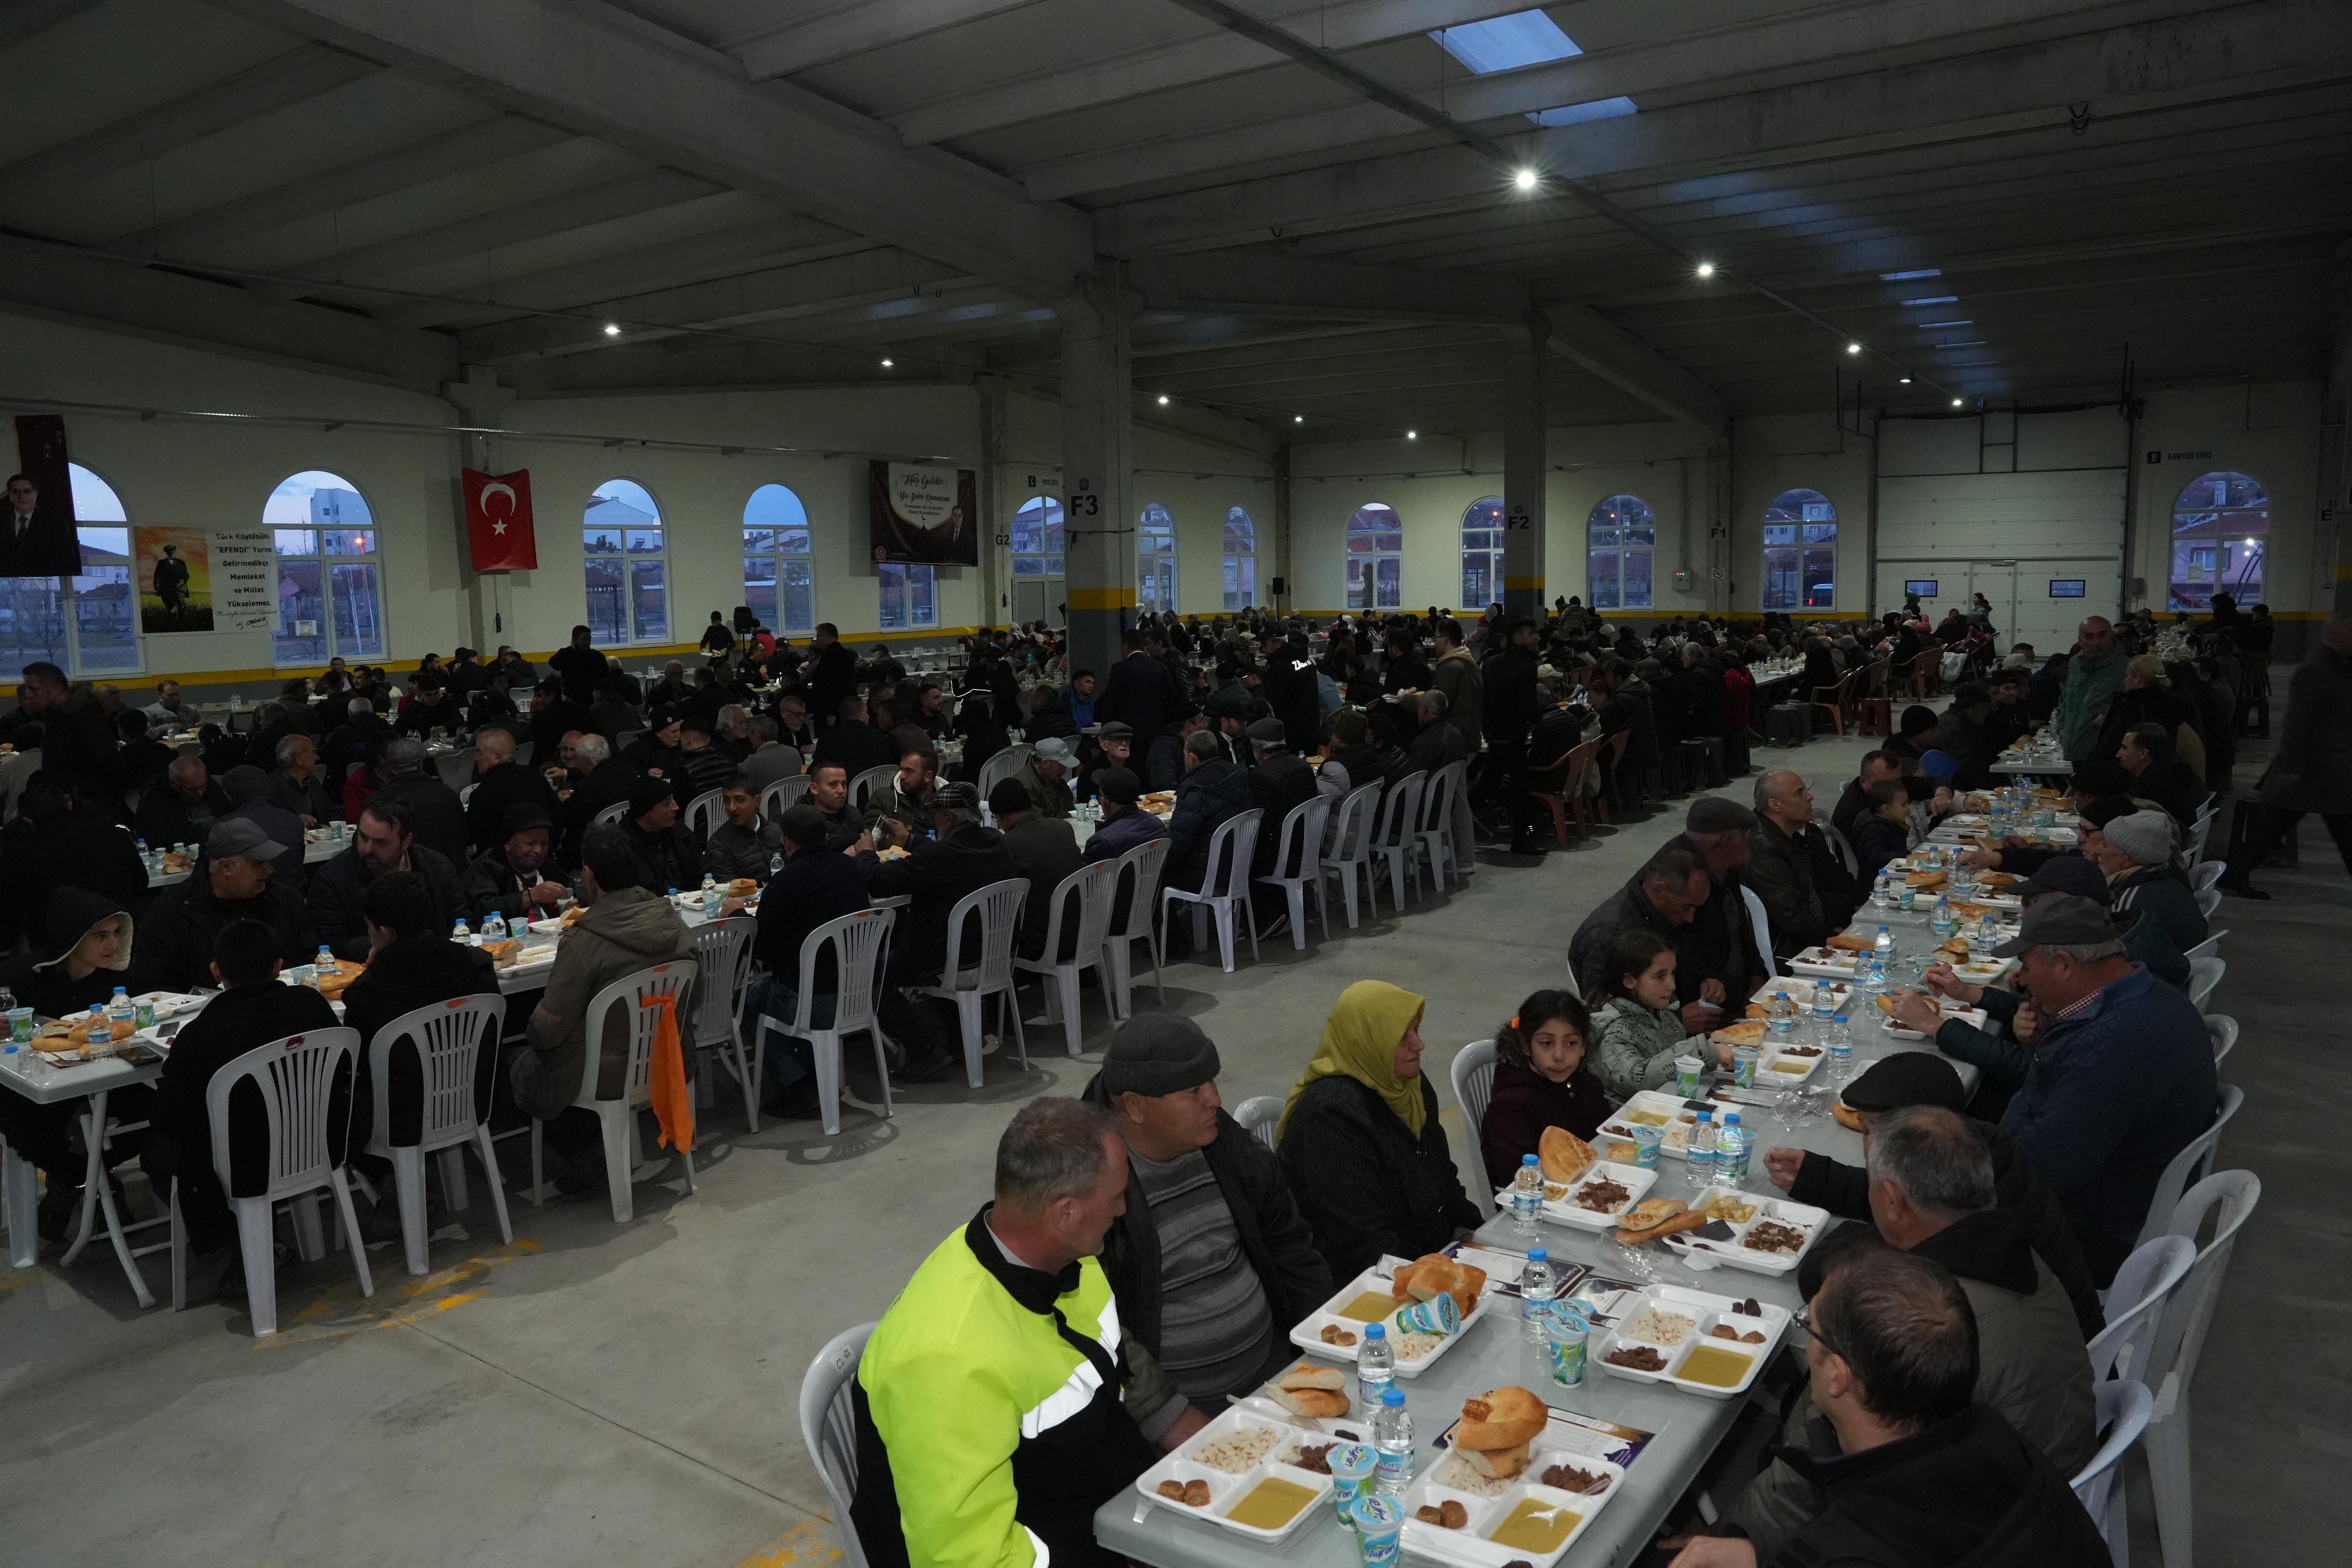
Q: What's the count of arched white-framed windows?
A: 13